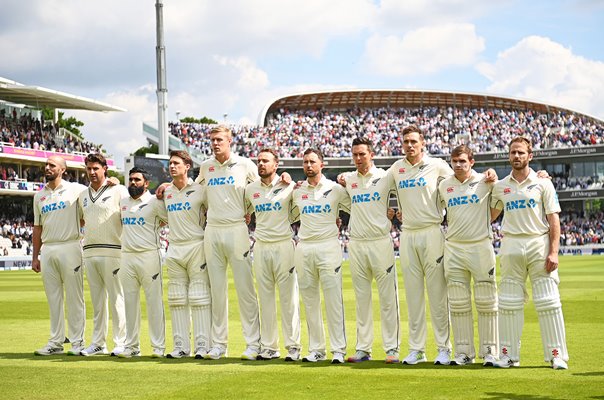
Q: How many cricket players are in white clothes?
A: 11